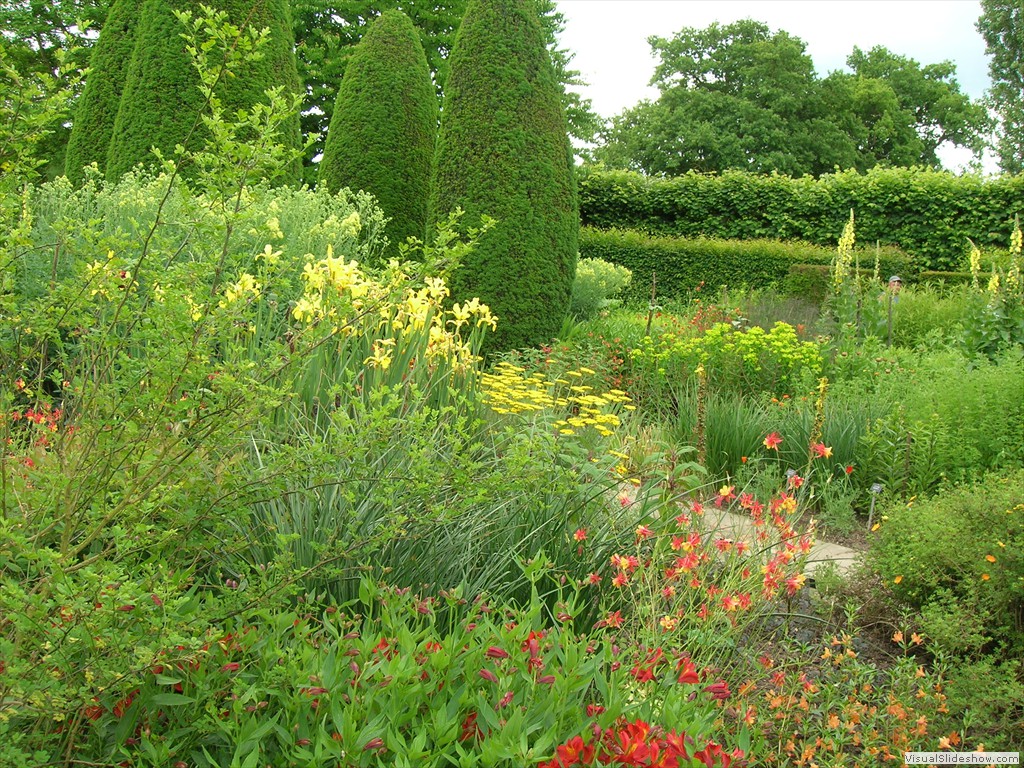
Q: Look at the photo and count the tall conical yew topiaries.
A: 4